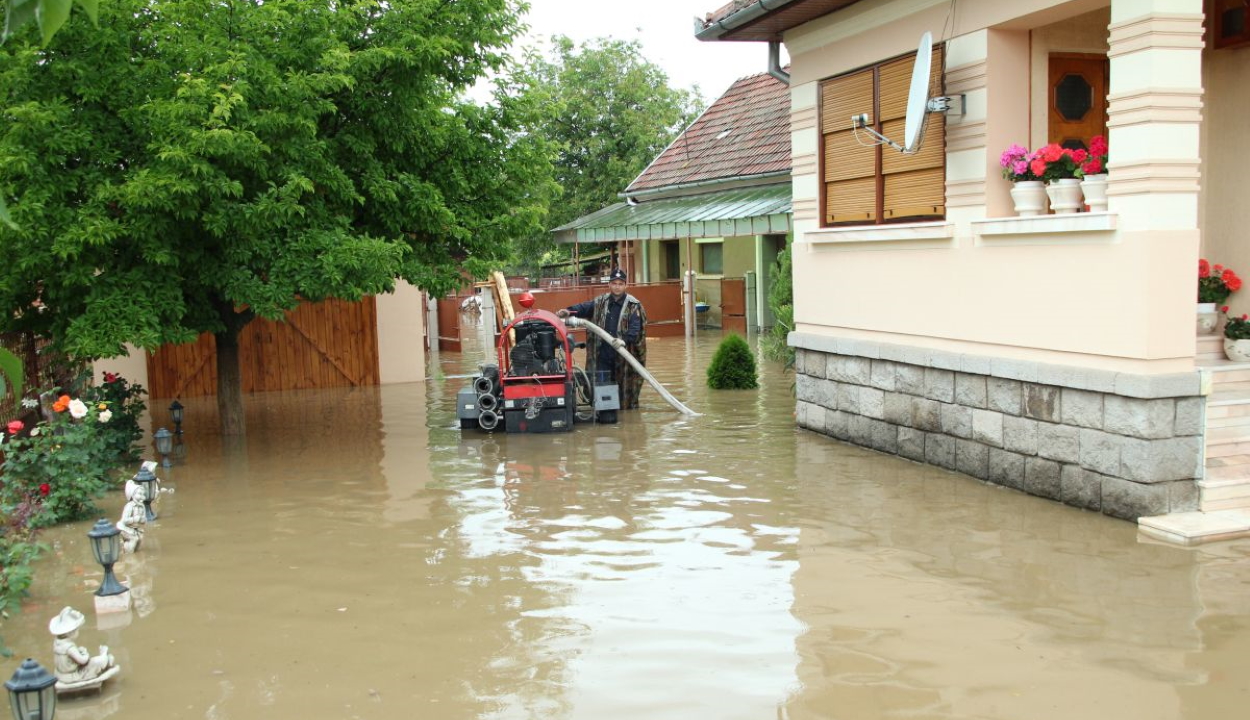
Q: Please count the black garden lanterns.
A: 5